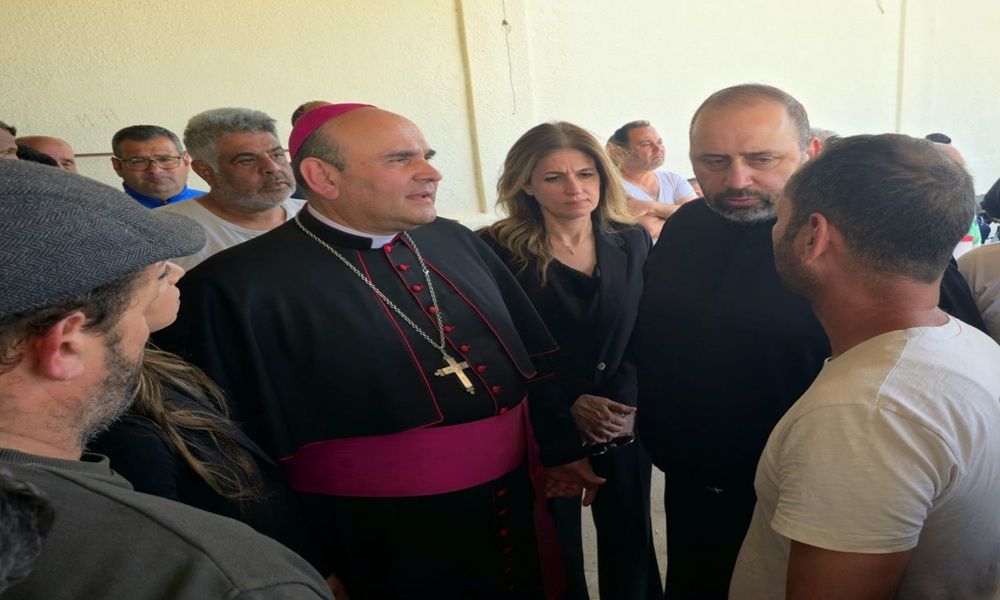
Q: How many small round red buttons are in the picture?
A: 15